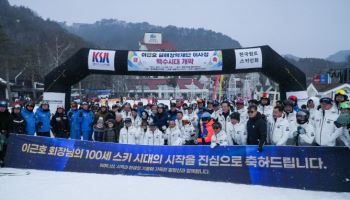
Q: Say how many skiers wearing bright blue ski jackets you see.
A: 4